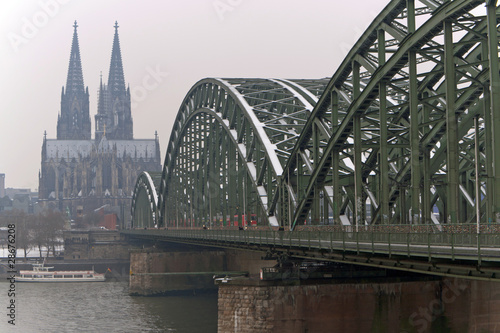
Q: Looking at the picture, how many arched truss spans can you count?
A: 3